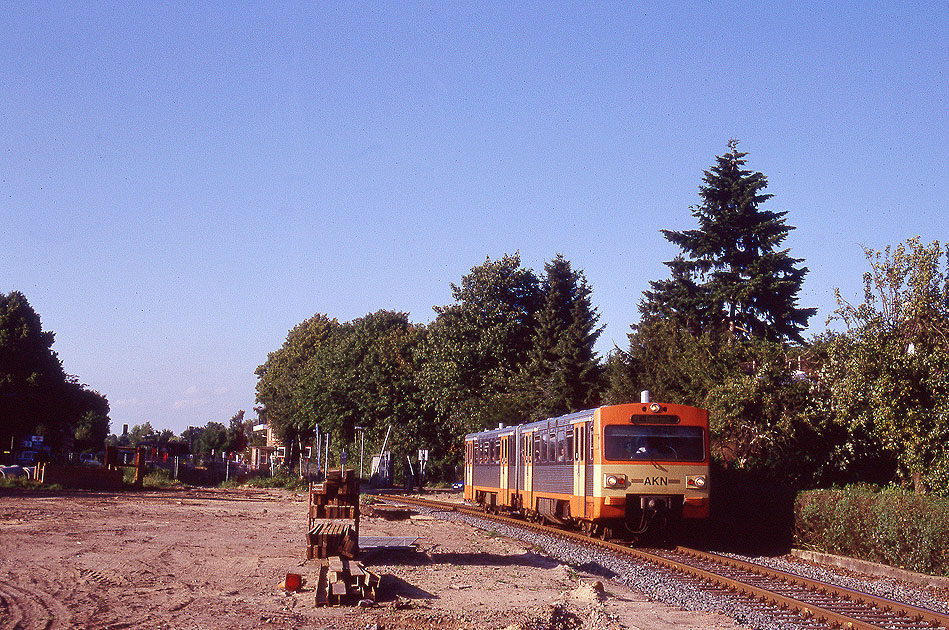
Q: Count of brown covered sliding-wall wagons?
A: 0